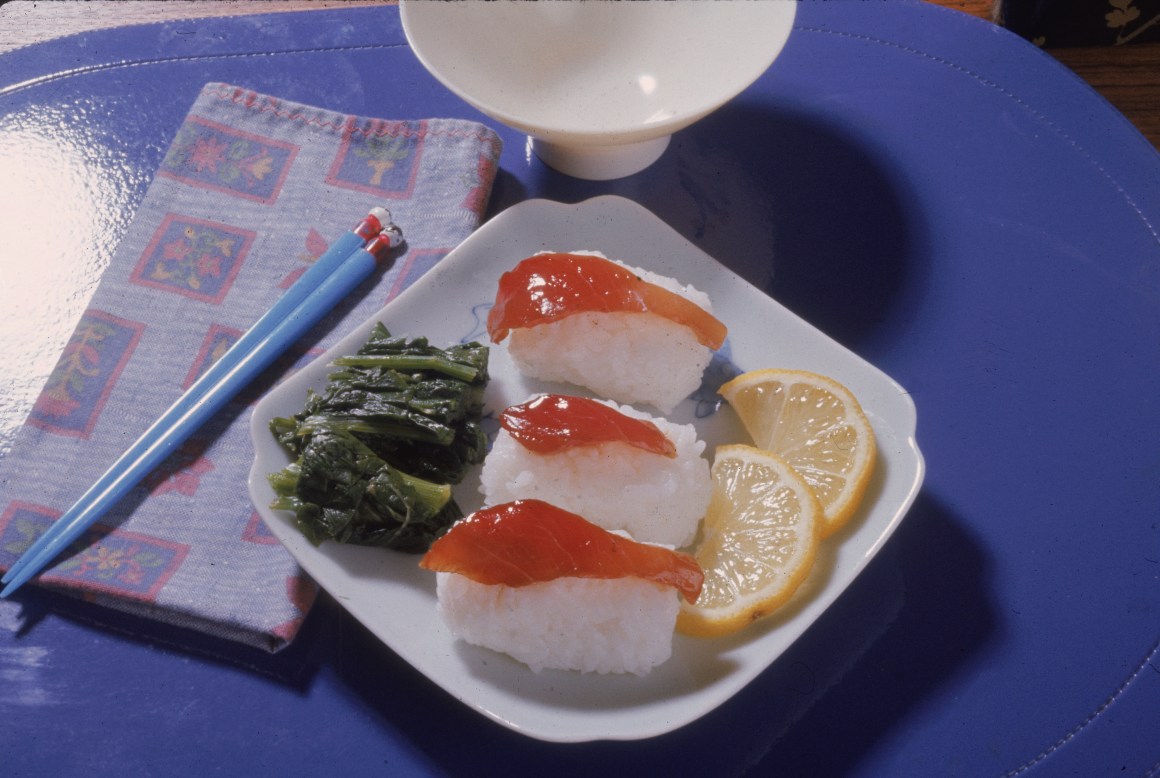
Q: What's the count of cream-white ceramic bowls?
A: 1